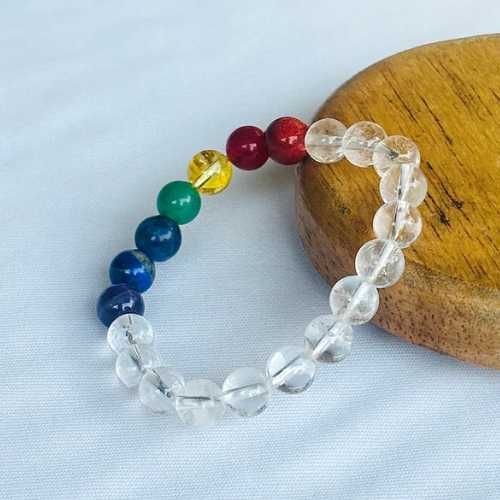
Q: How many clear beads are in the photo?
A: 14